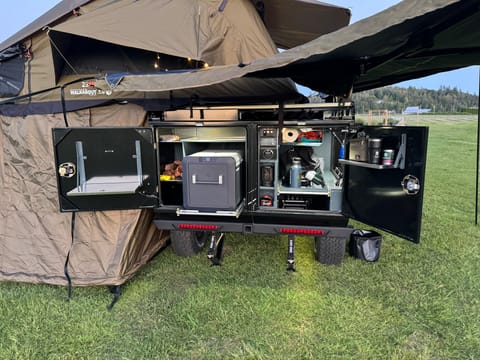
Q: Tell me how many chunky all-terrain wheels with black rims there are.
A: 2